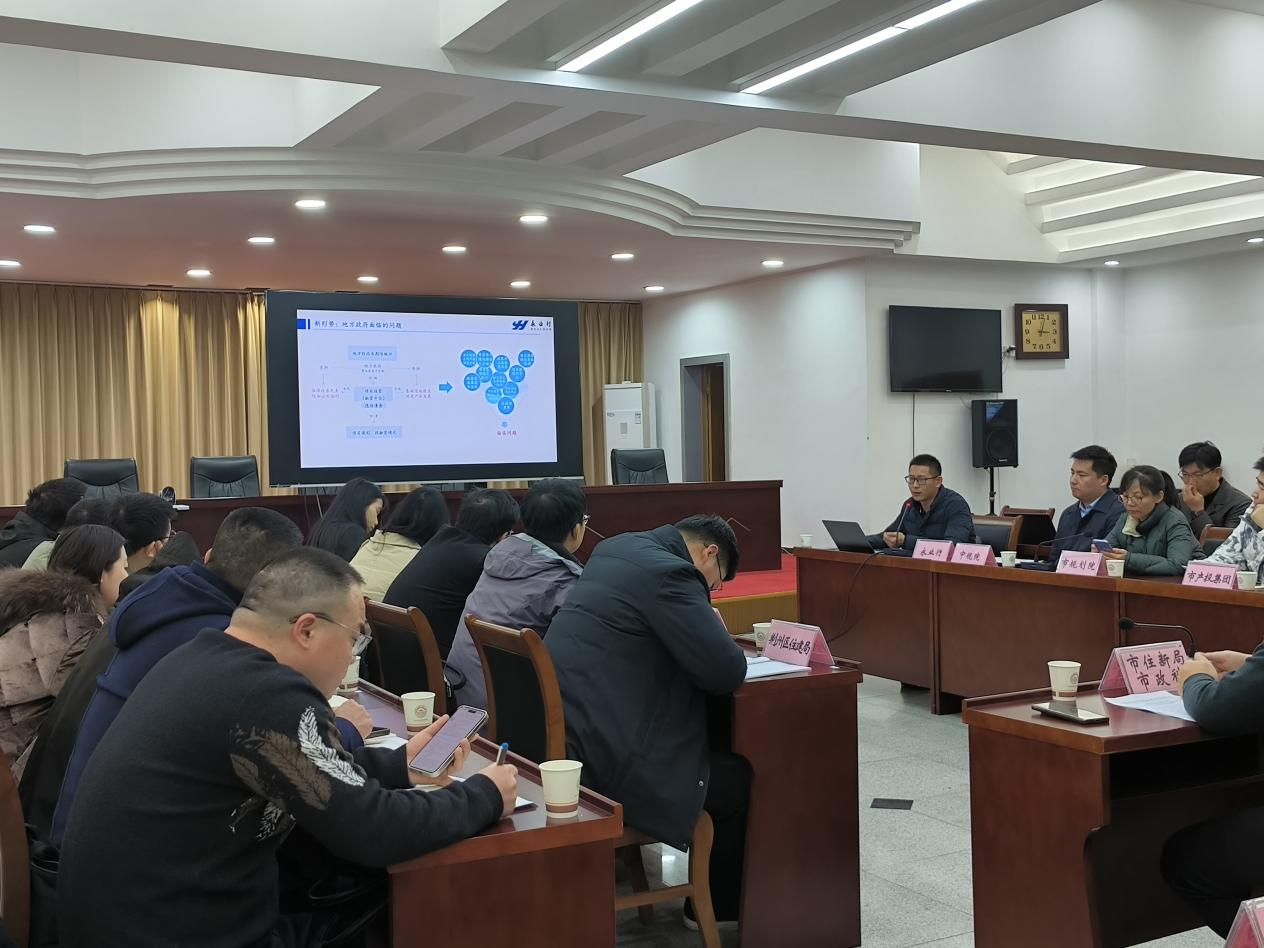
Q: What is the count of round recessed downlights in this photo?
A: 14